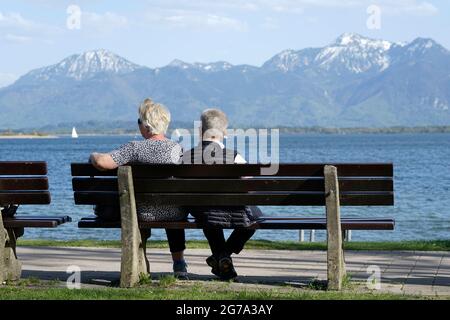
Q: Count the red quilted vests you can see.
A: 0